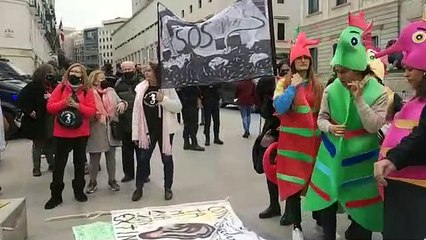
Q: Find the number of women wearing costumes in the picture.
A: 3